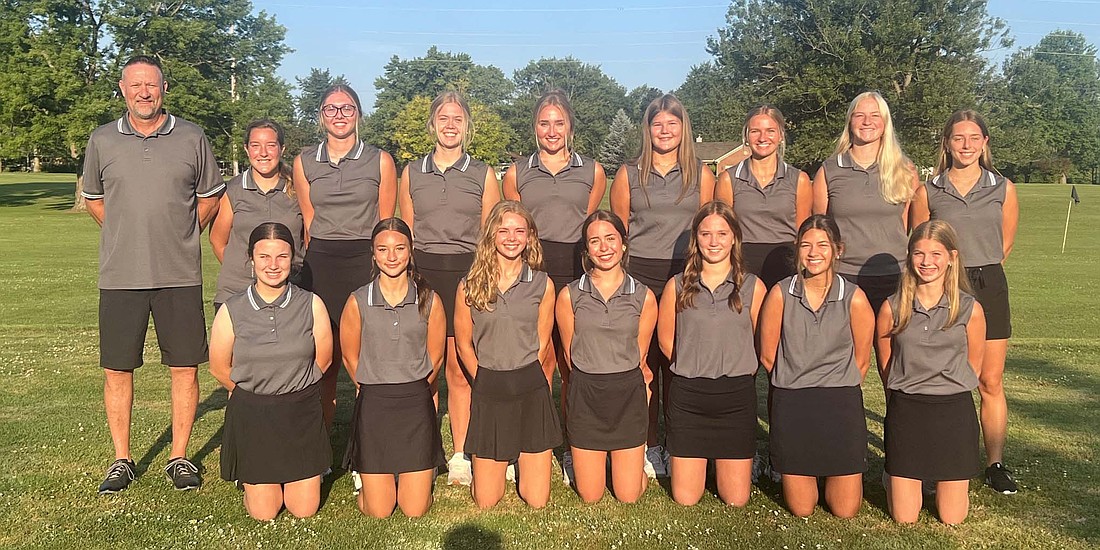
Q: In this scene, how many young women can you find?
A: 15